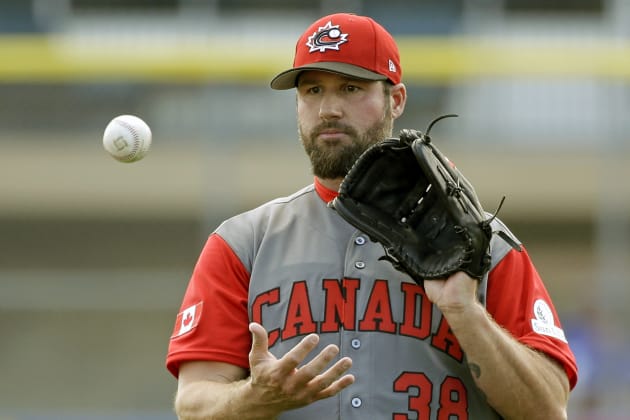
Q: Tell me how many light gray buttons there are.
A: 4